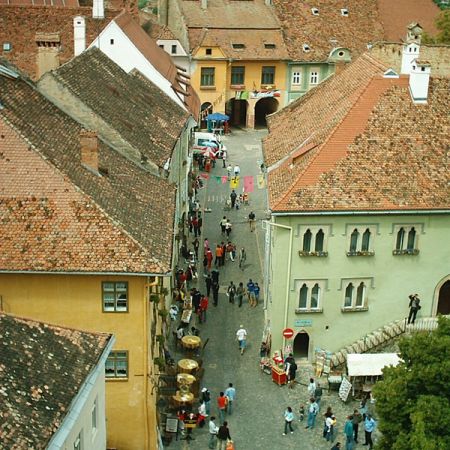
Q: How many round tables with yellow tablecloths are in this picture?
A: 4